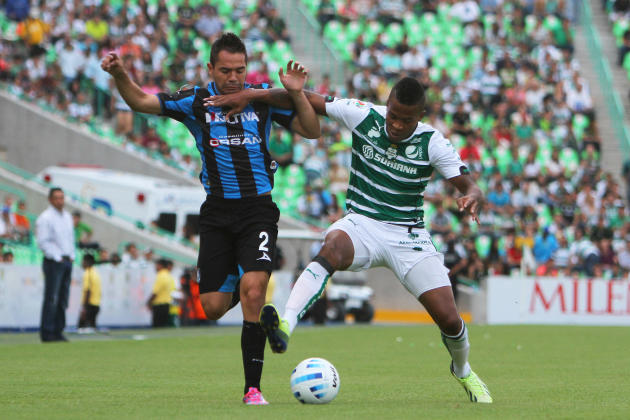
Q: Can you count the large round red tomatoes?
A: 0